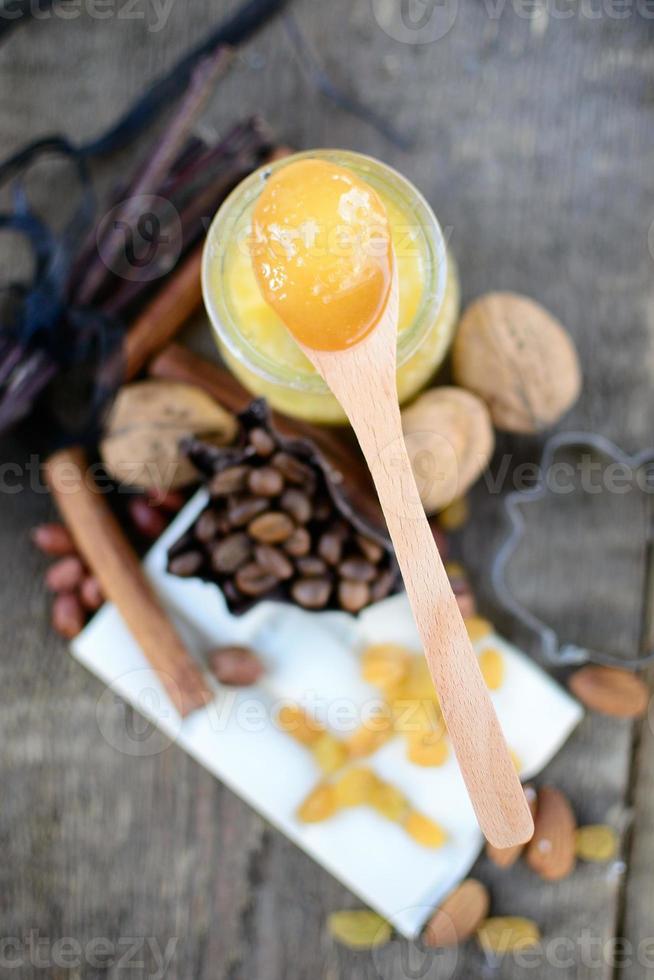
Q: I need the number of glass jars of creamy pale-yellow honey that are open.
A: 1